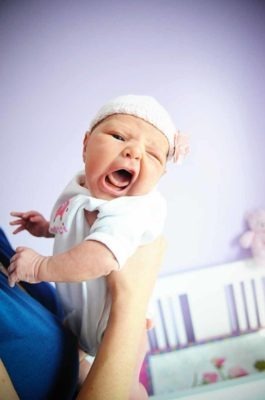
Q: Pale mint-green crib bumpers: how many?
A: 1